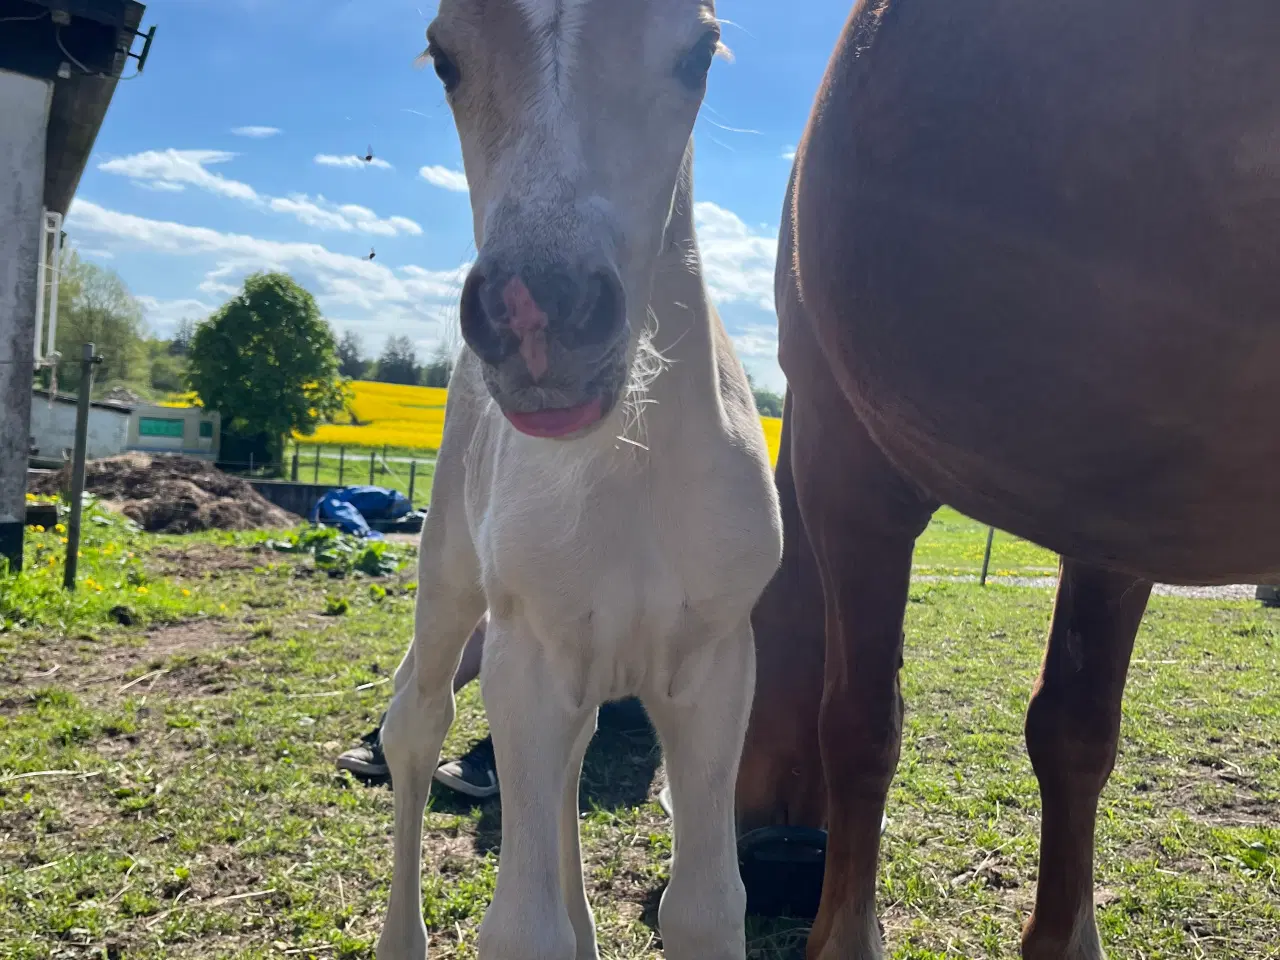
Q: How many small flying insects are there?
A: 2